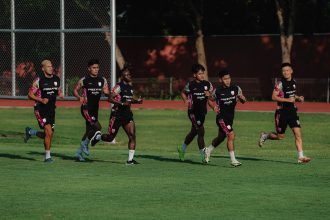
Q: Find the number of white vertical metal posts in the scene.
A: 3